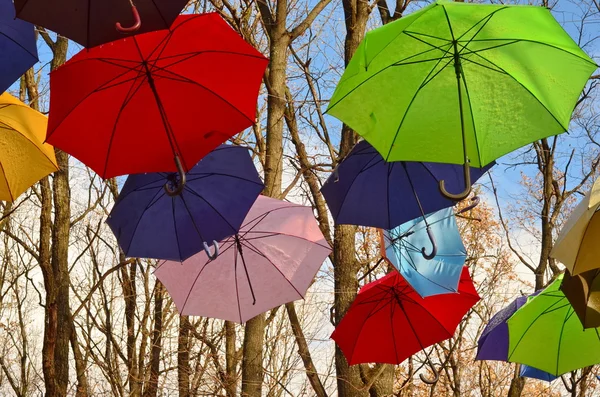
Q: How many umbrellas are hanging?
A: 15